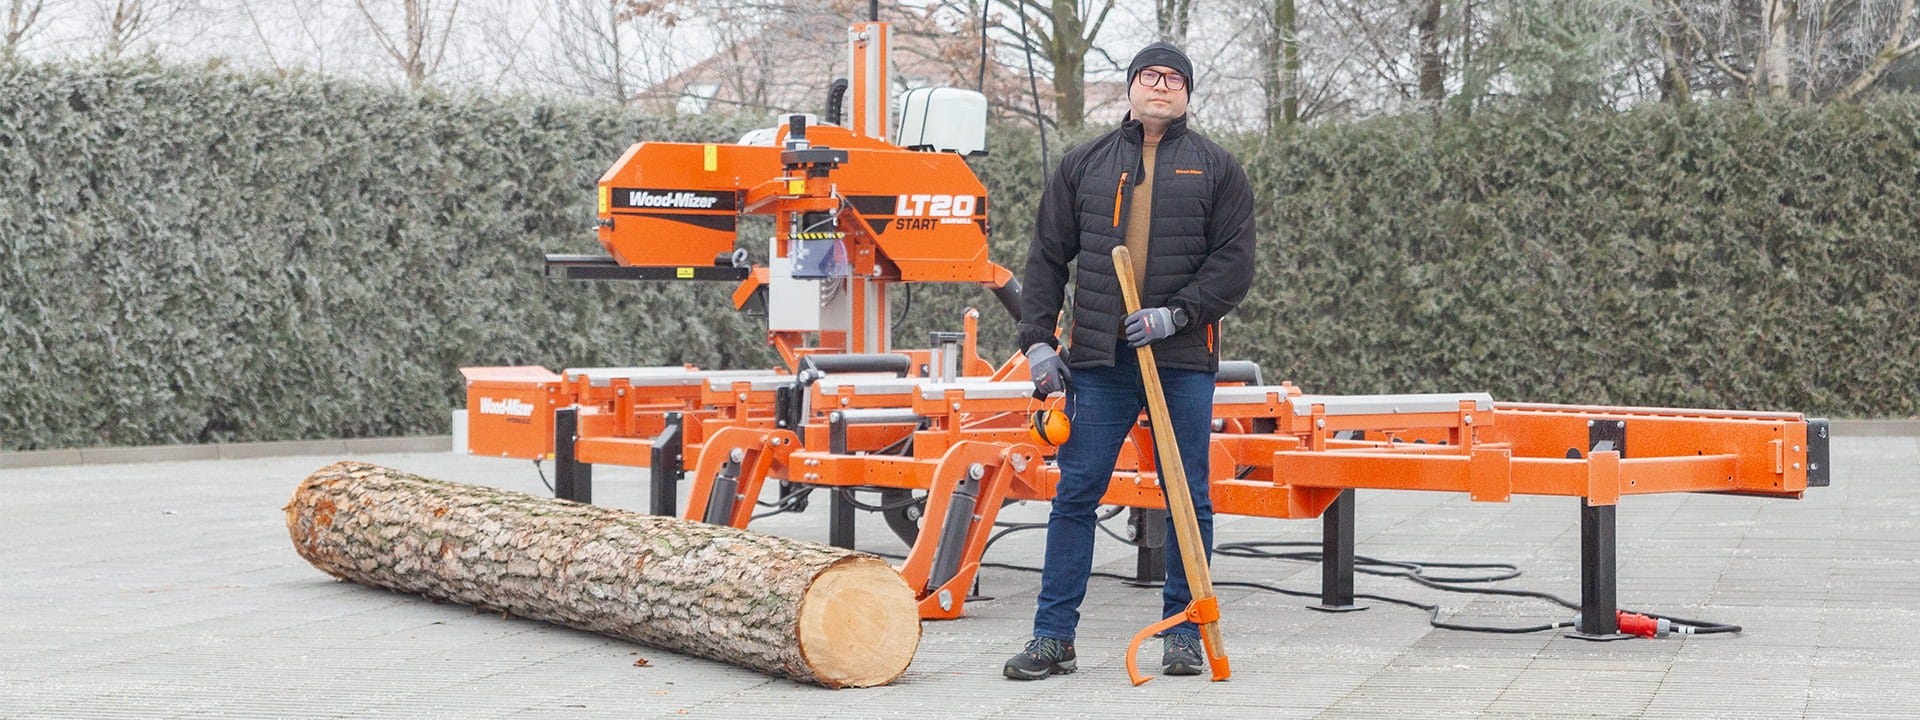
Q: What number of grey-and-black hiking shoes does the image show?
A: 2